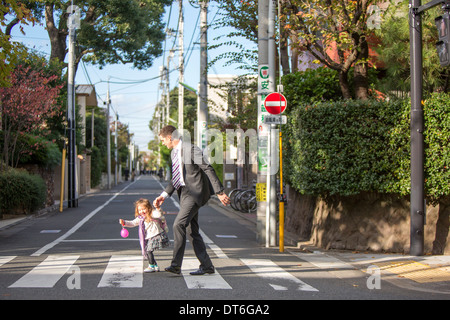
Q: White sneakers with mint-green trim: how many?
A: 2